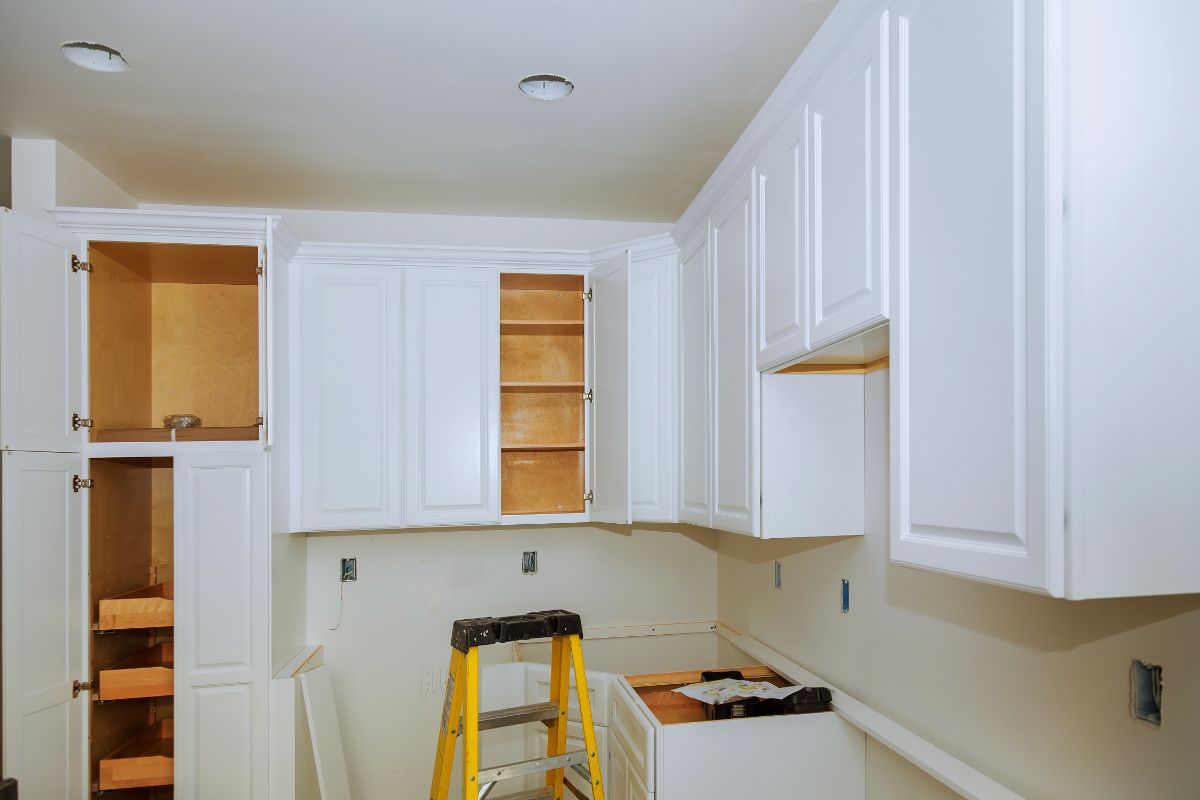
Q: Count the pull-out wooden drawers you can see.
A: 3